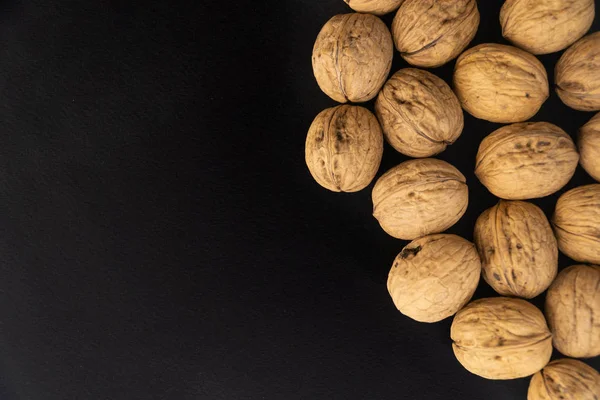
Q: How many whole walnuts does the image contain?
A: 9